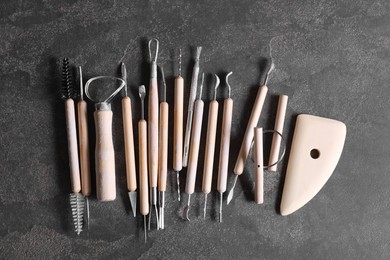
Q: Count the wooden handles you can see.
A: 14